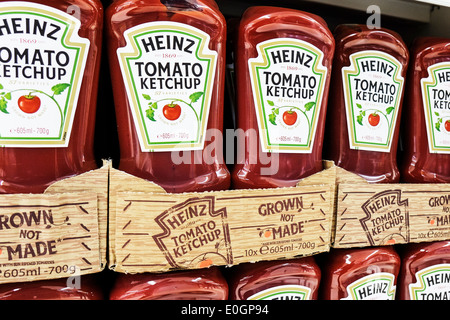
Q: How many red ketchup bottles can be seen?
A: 10